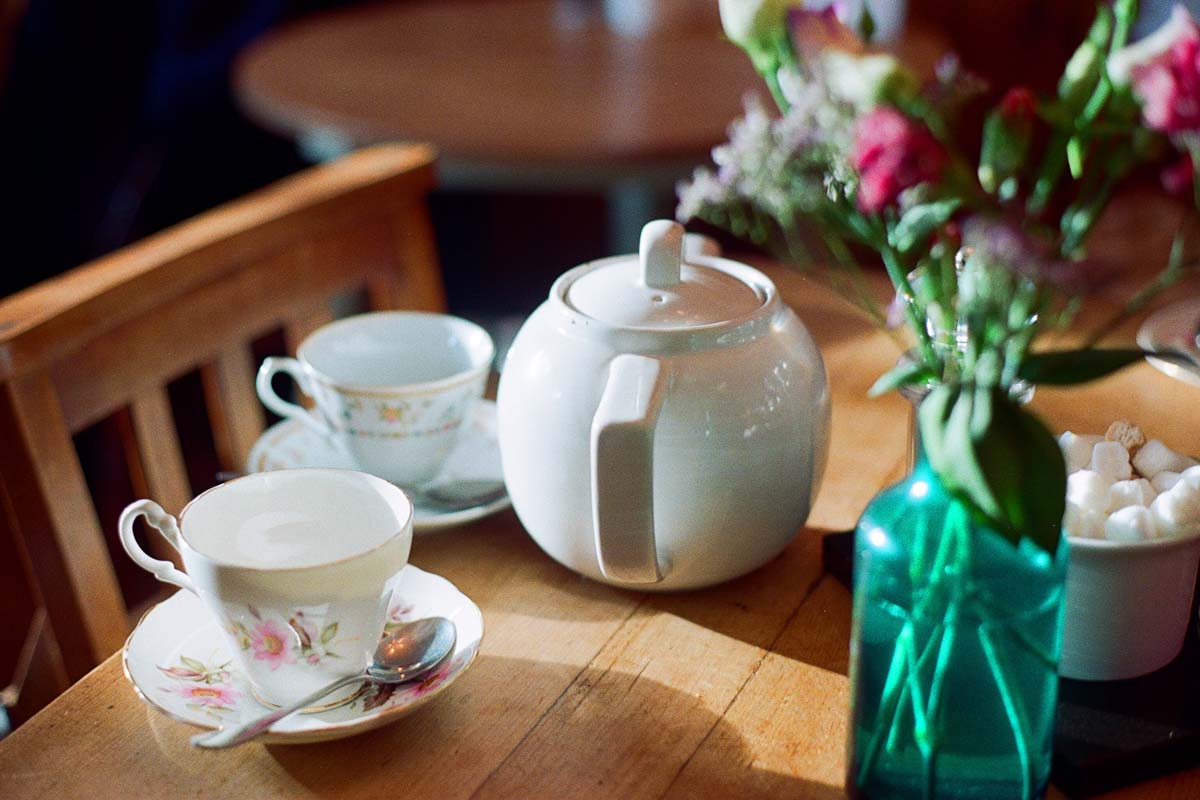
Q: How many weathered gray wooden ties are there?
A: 0